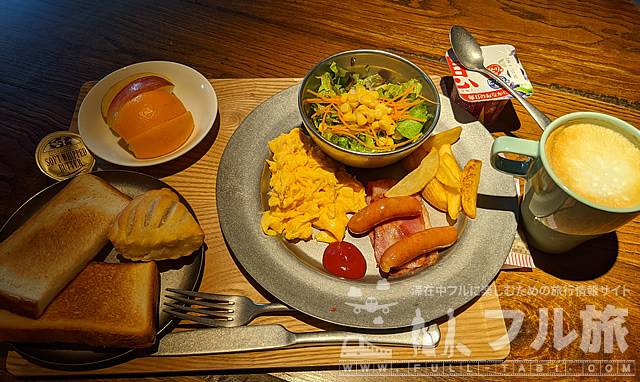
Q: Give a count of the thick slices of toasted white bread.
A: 2